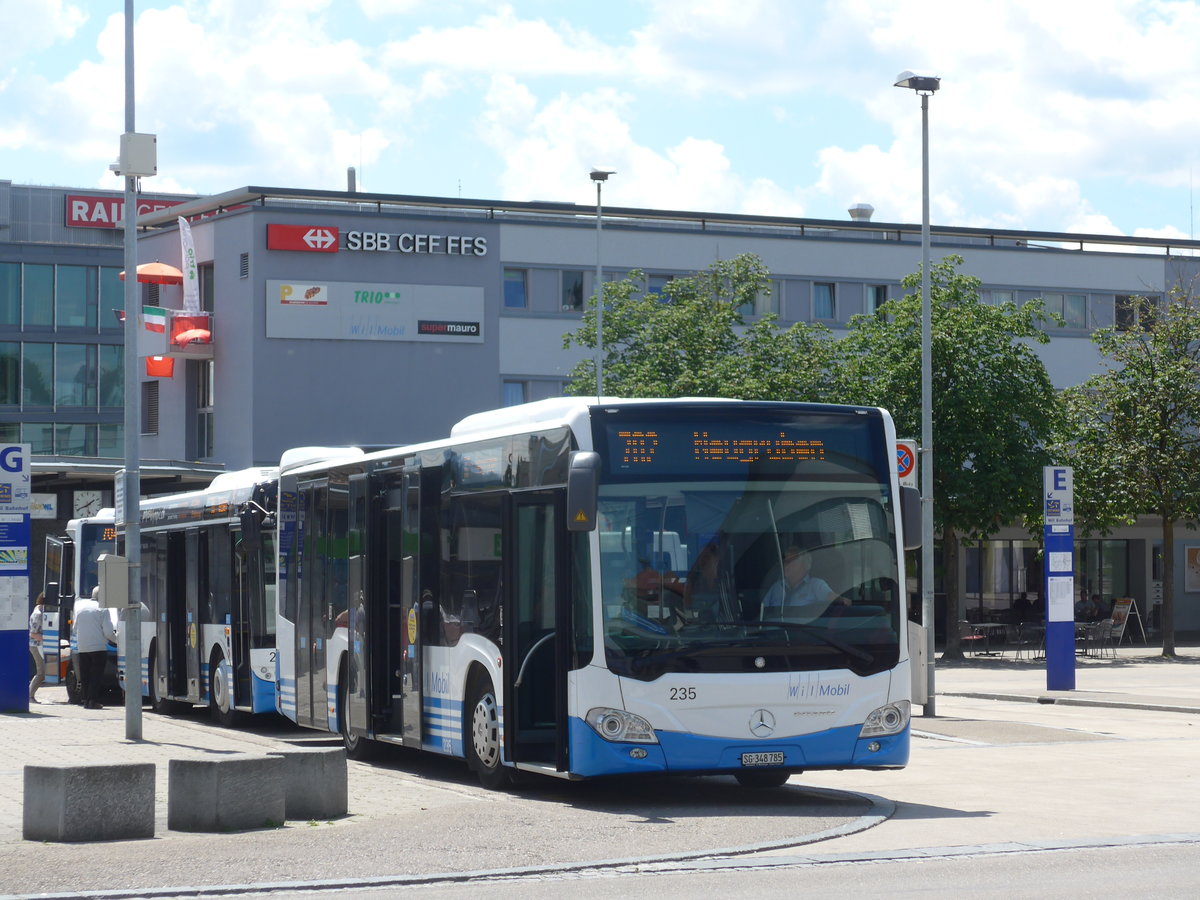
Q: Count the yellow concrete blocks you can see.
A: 0